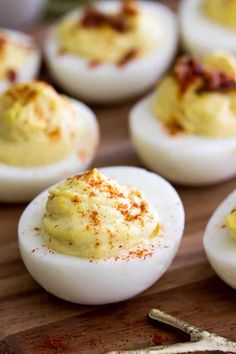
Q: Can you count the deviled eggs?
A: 7